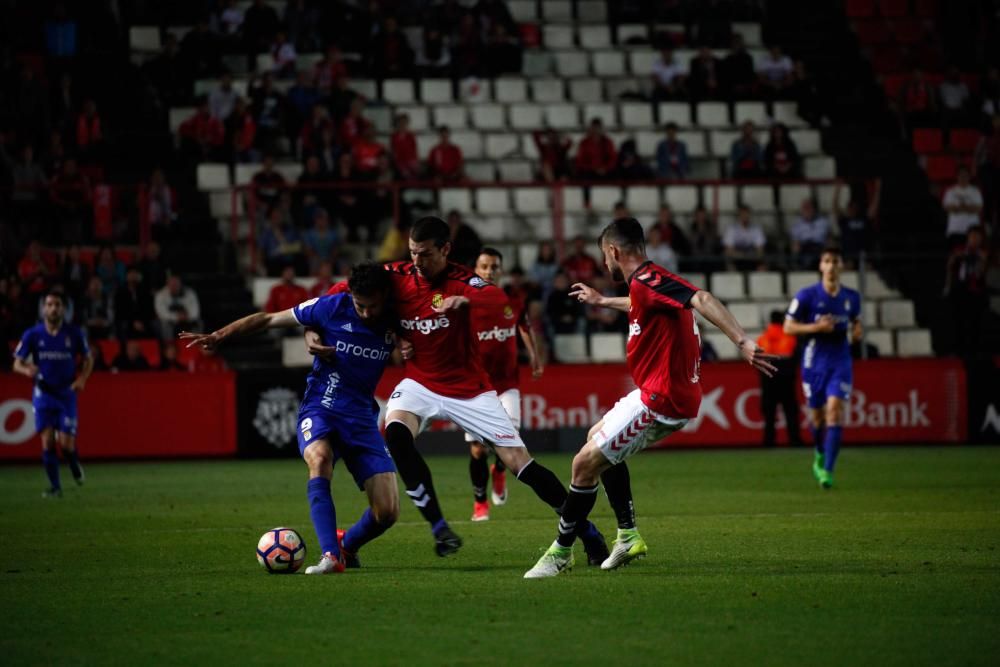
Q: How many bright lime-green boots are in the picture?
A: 4